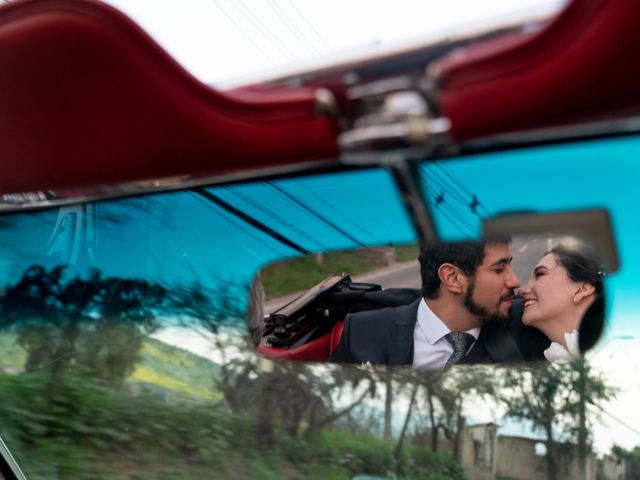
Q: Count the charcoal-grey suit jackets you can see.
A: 1